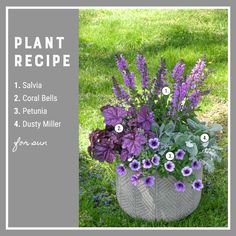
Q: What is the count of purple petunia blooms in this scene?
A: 13